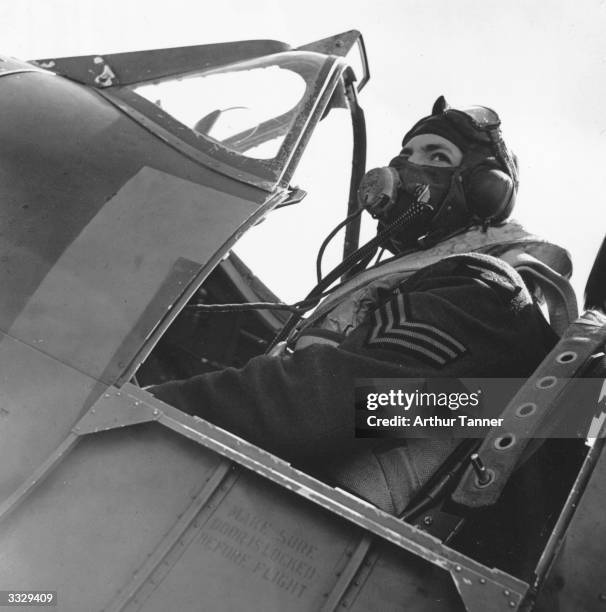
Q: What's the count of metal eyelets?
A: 5